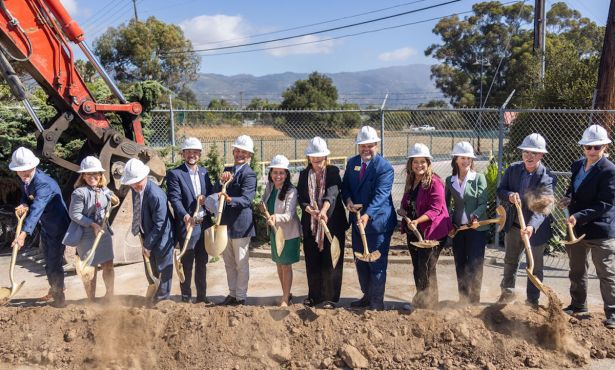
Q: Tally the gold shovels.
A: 12